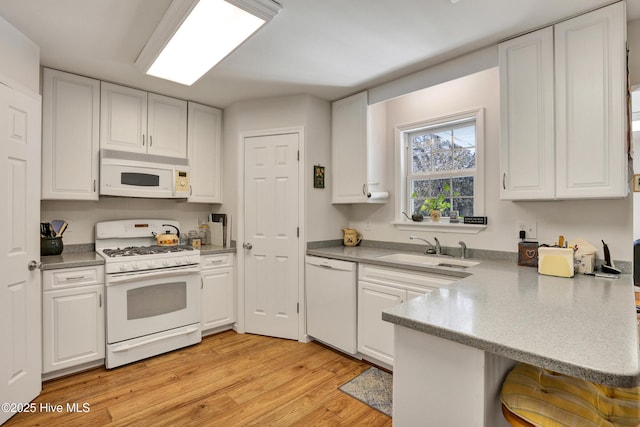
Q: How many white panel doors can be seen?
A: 2